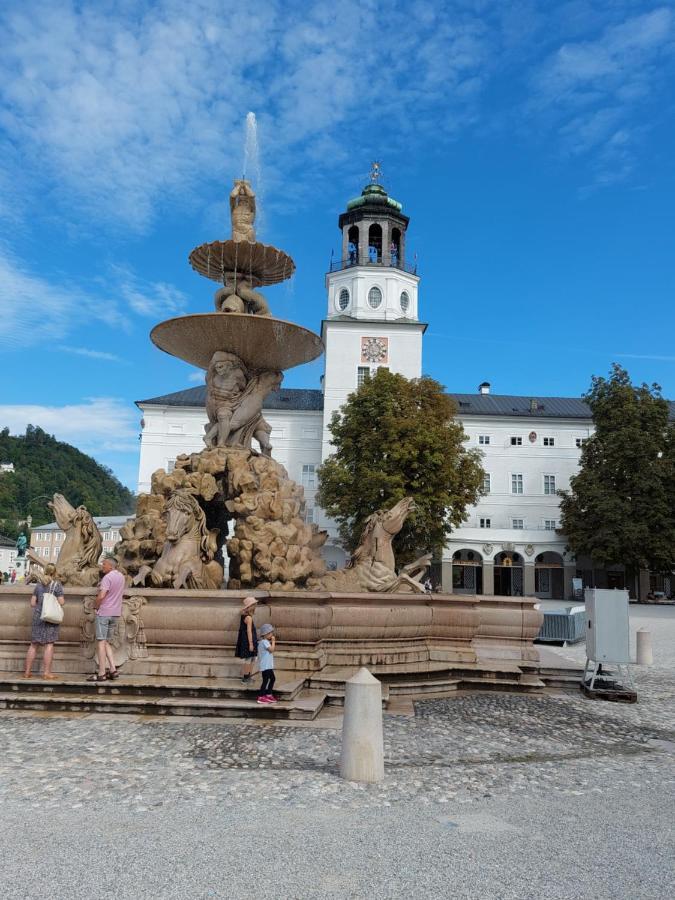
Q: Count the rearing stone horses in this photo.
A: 3